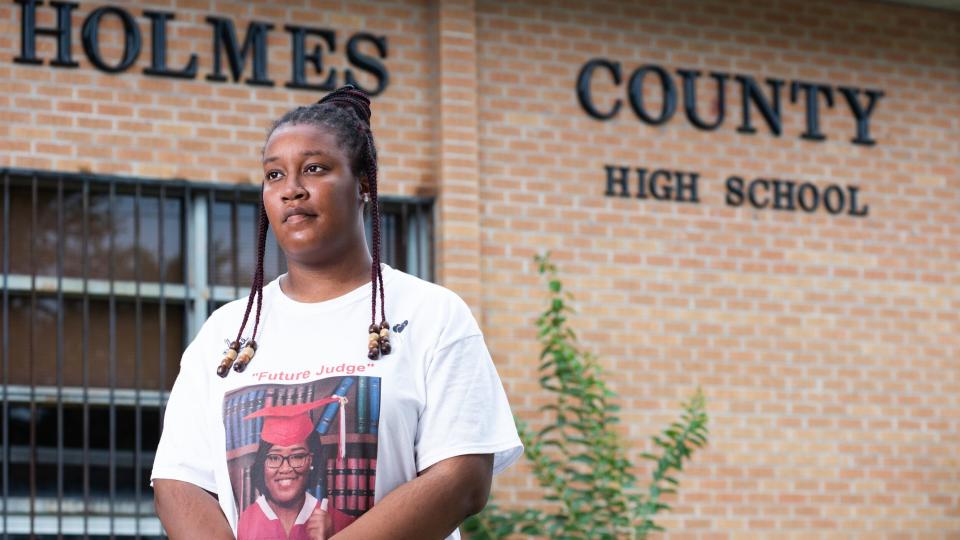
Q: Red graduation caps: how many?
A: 1